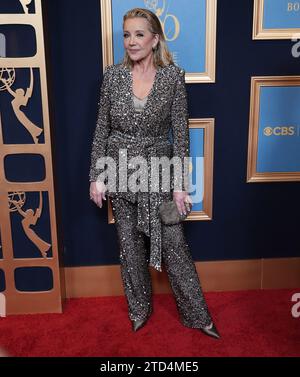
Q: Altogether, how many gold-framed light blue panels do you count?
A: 4